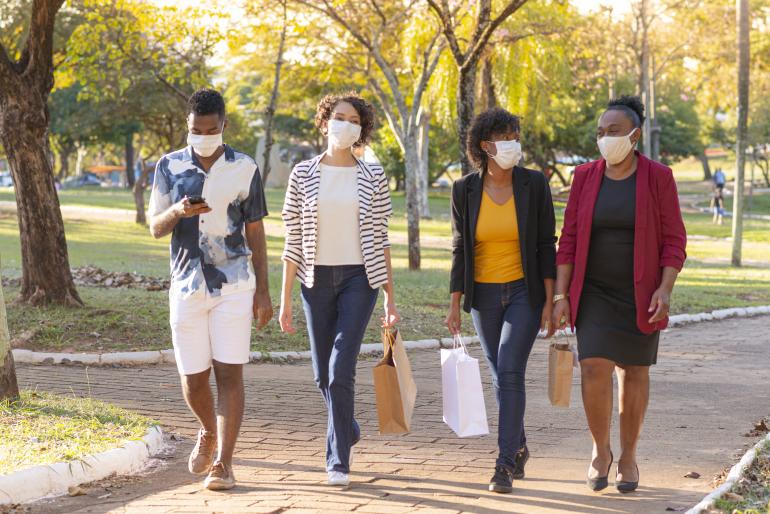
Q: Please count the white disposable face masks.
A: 4